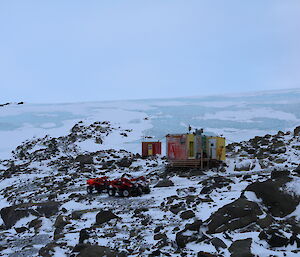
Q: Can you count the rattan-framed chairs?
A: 0